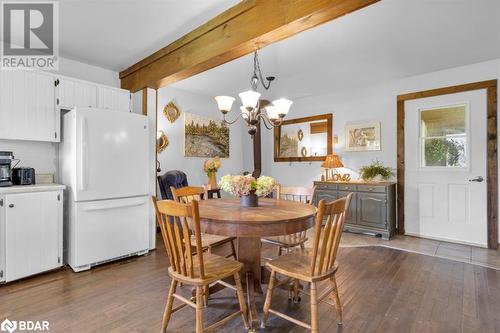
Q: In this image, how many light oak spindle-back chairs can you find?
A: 4